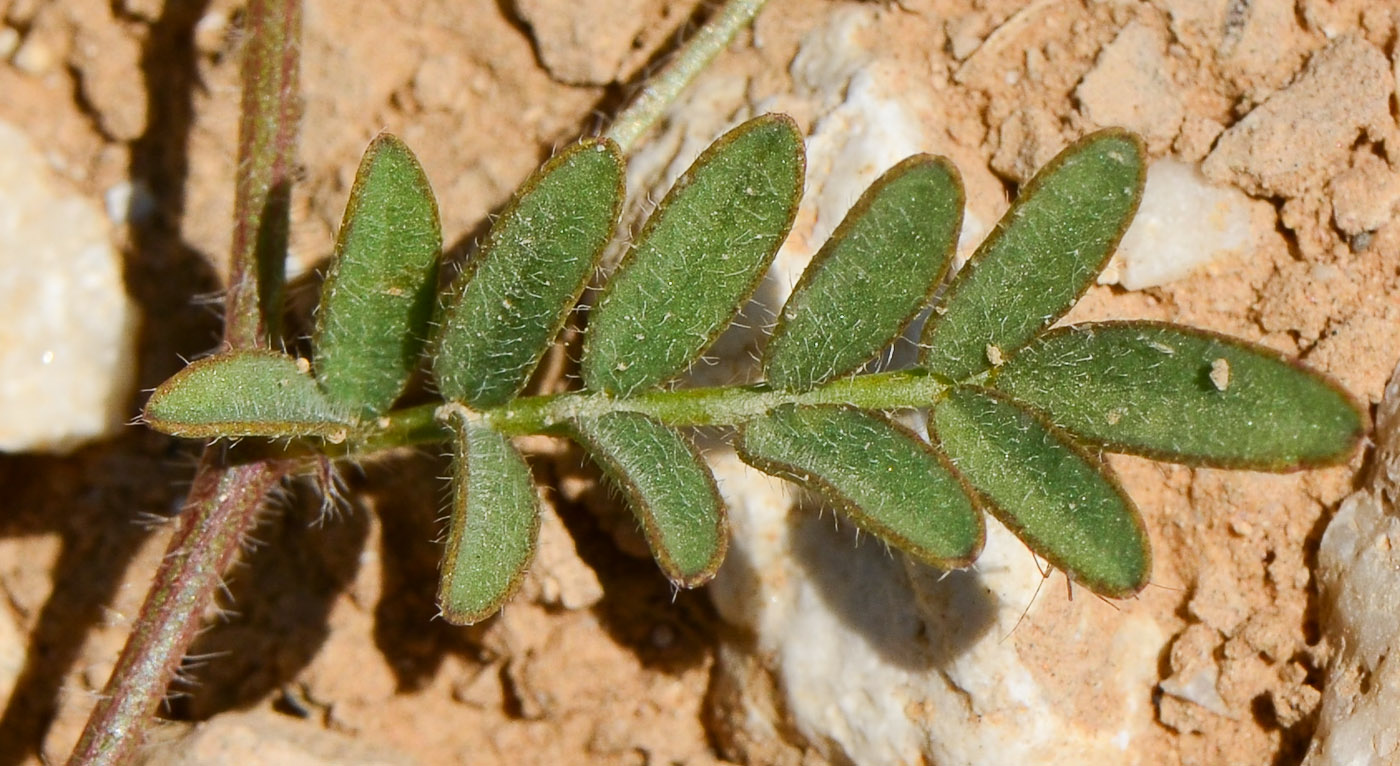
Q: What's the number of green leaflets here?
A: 11